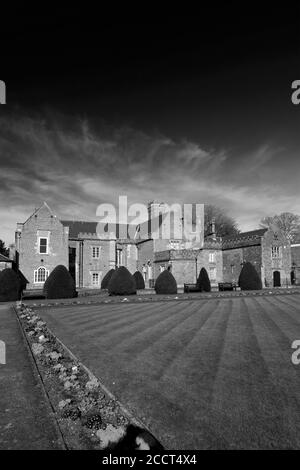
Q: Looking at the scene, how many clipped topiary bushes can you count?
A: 8